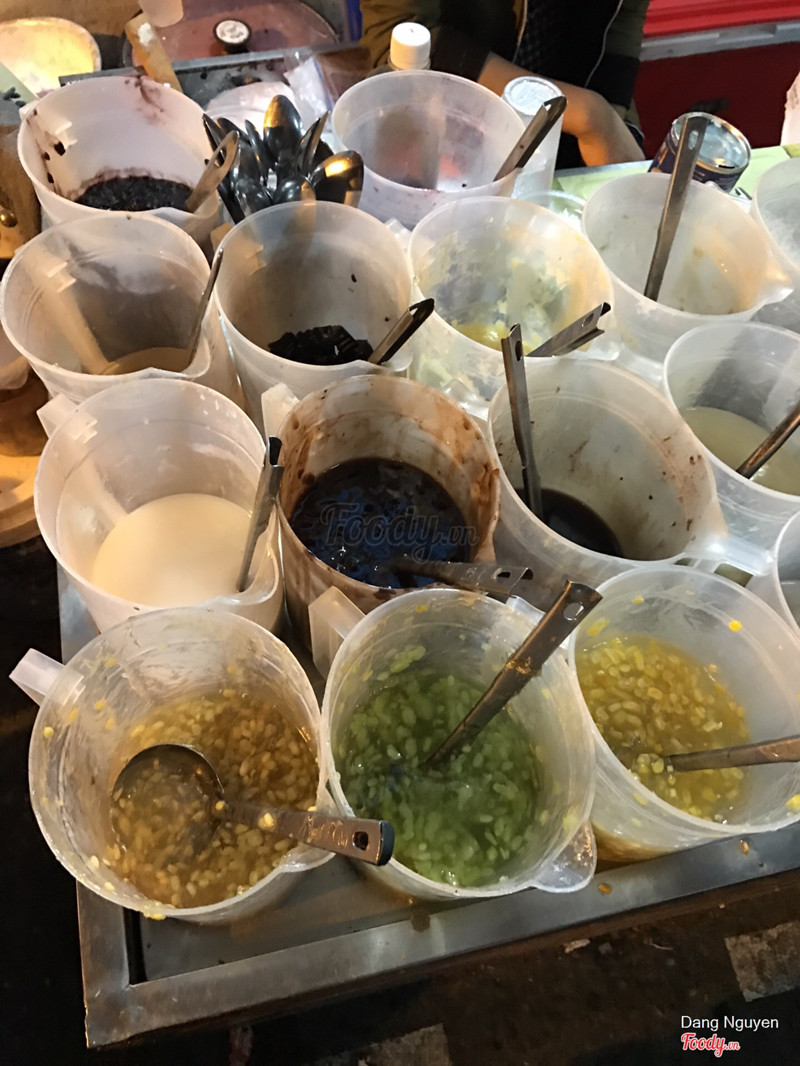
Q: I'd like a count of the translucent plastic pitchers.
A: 15